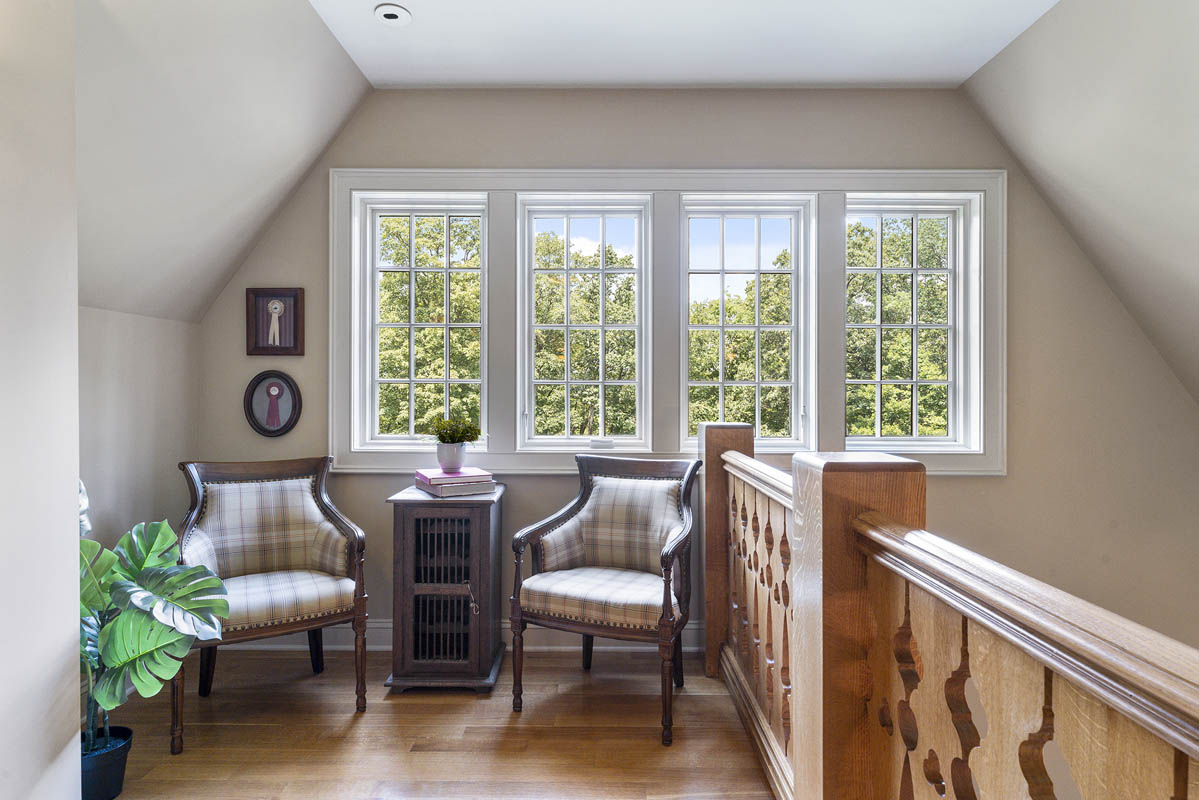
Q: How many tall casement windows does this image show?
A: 4